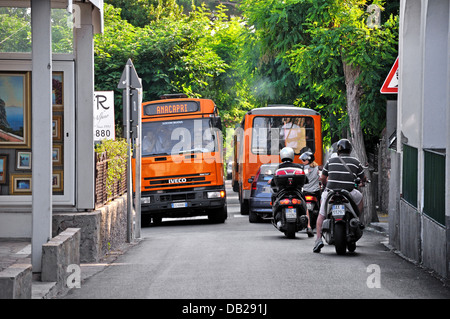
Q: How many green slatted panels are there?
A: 2